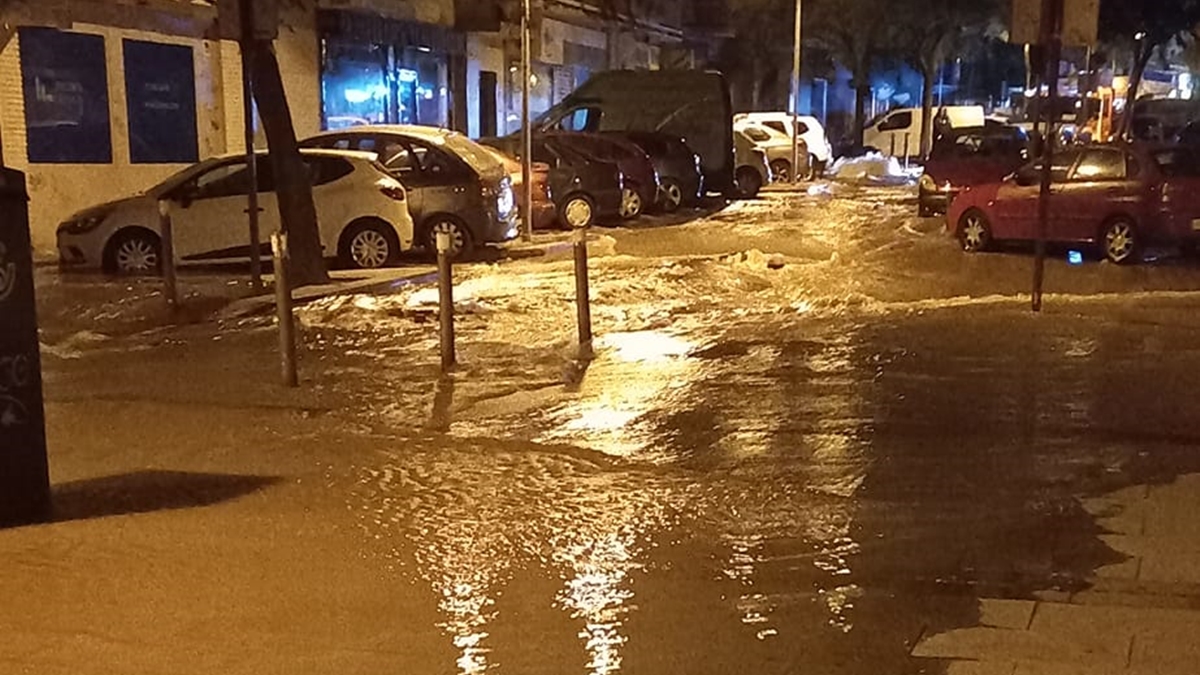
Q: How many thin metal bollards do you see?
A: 4